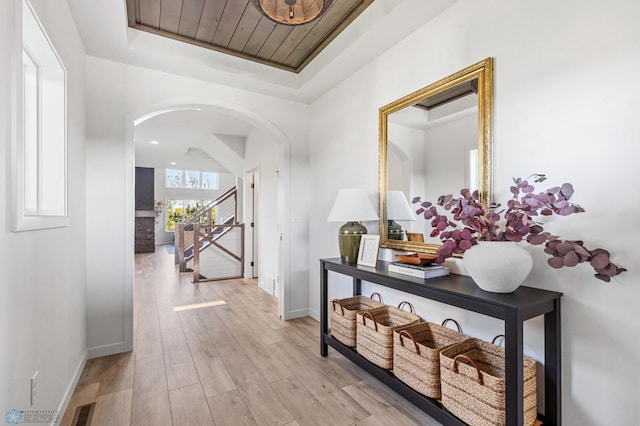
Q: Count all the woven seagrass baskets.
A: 4